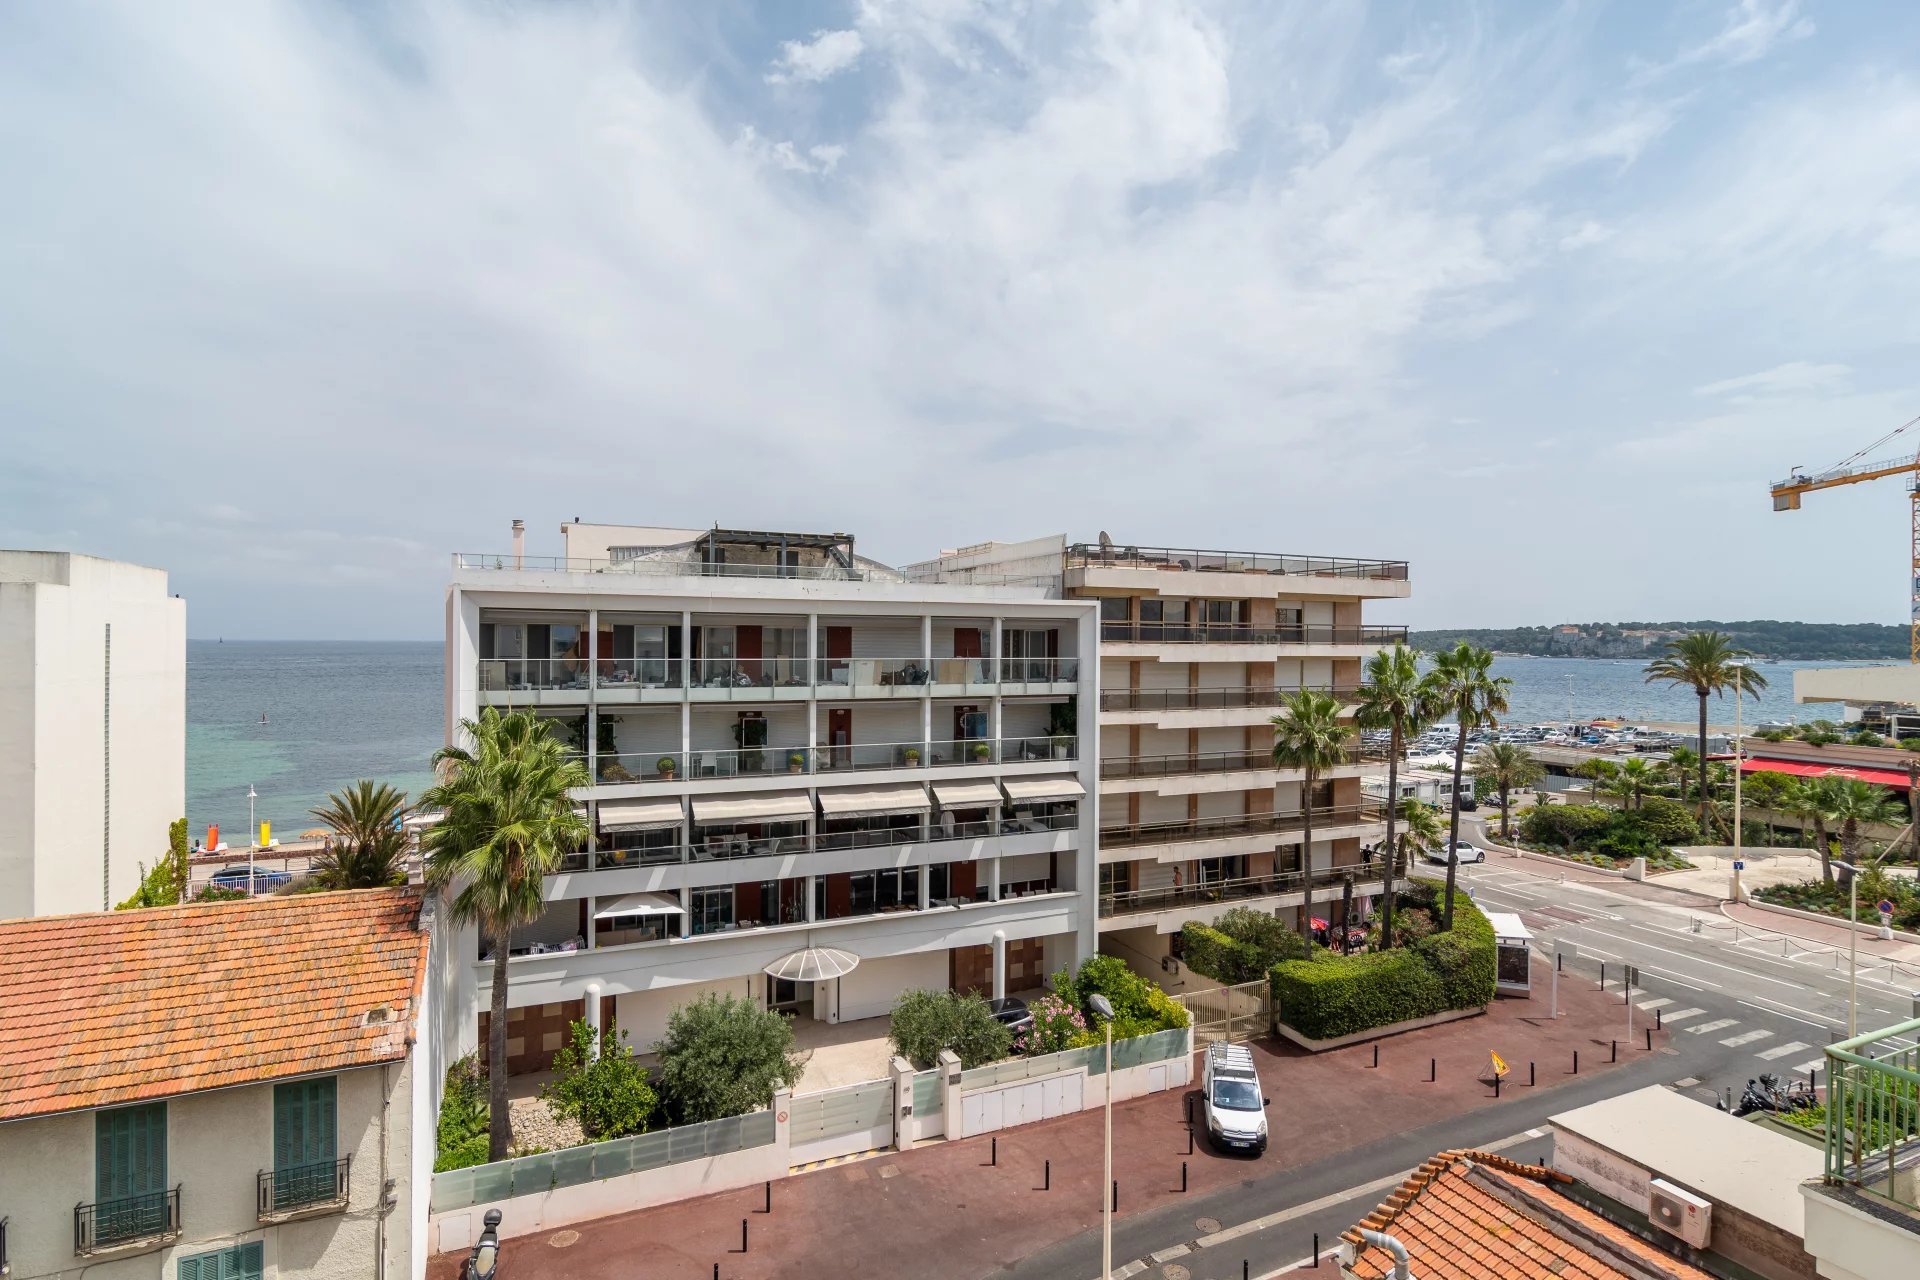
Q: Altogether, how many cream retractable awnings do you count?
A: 5